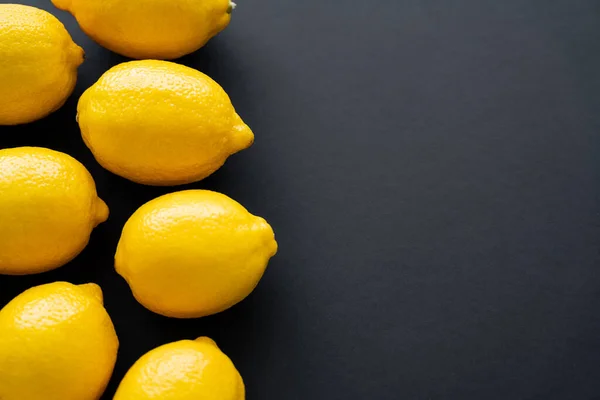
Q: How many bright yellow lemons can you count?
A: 7